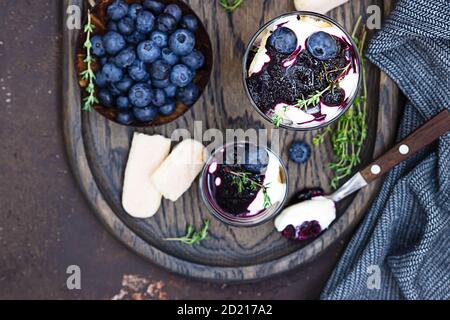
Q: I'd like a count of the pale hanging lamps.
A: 0